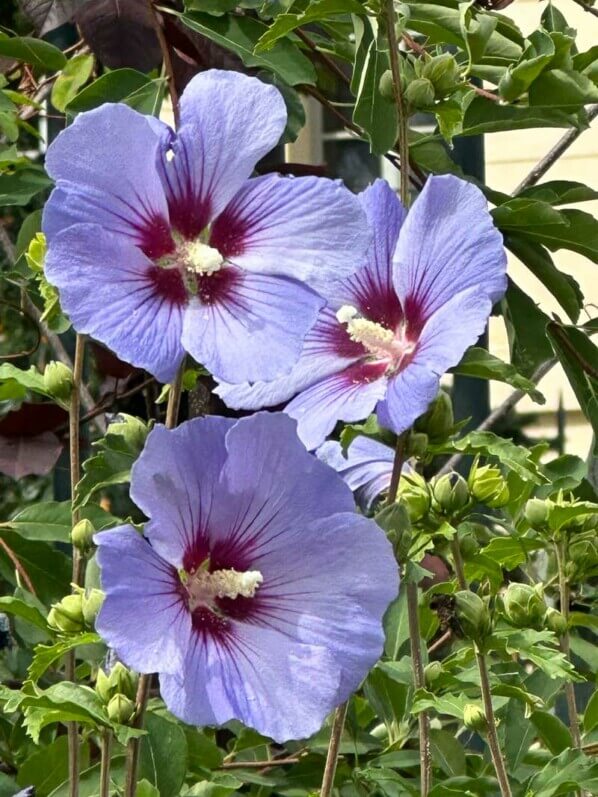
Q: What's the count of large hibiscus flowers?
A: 3